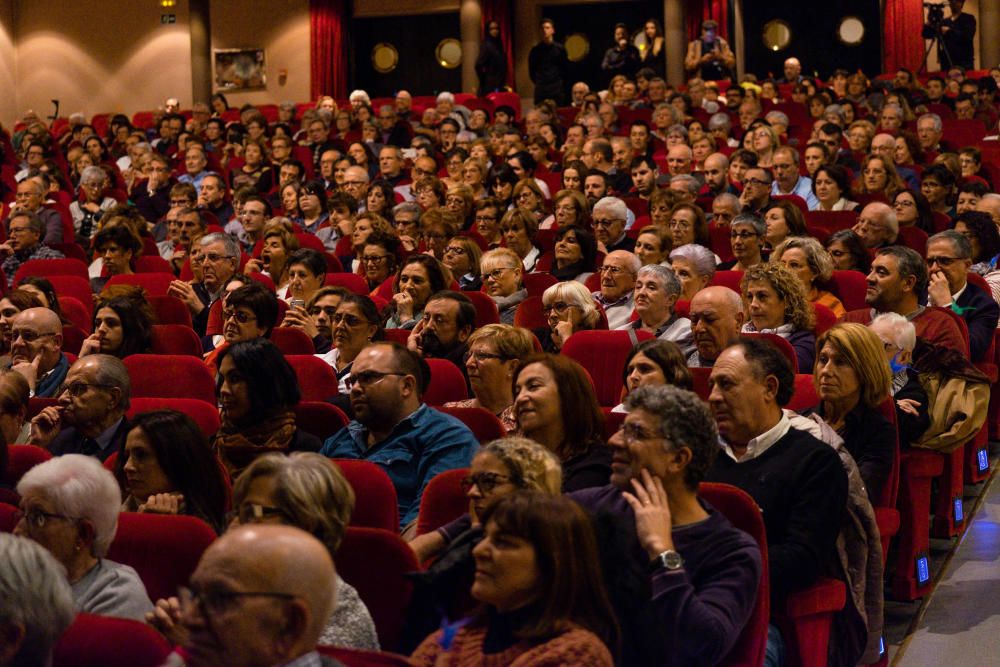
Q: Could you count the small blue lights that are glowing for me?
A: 4